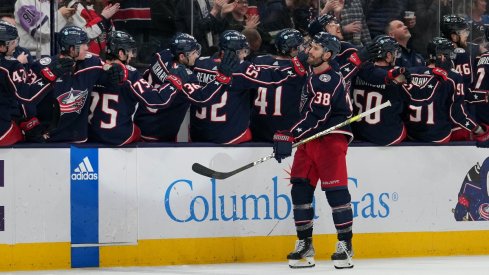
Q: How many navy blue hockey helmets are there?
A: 11